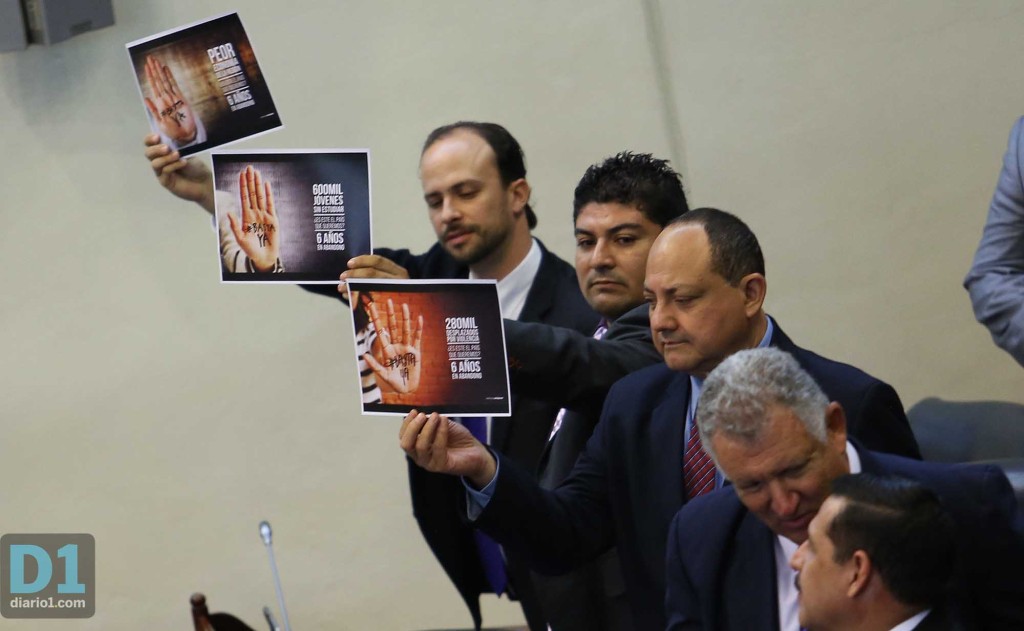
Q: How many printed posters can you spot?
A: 3